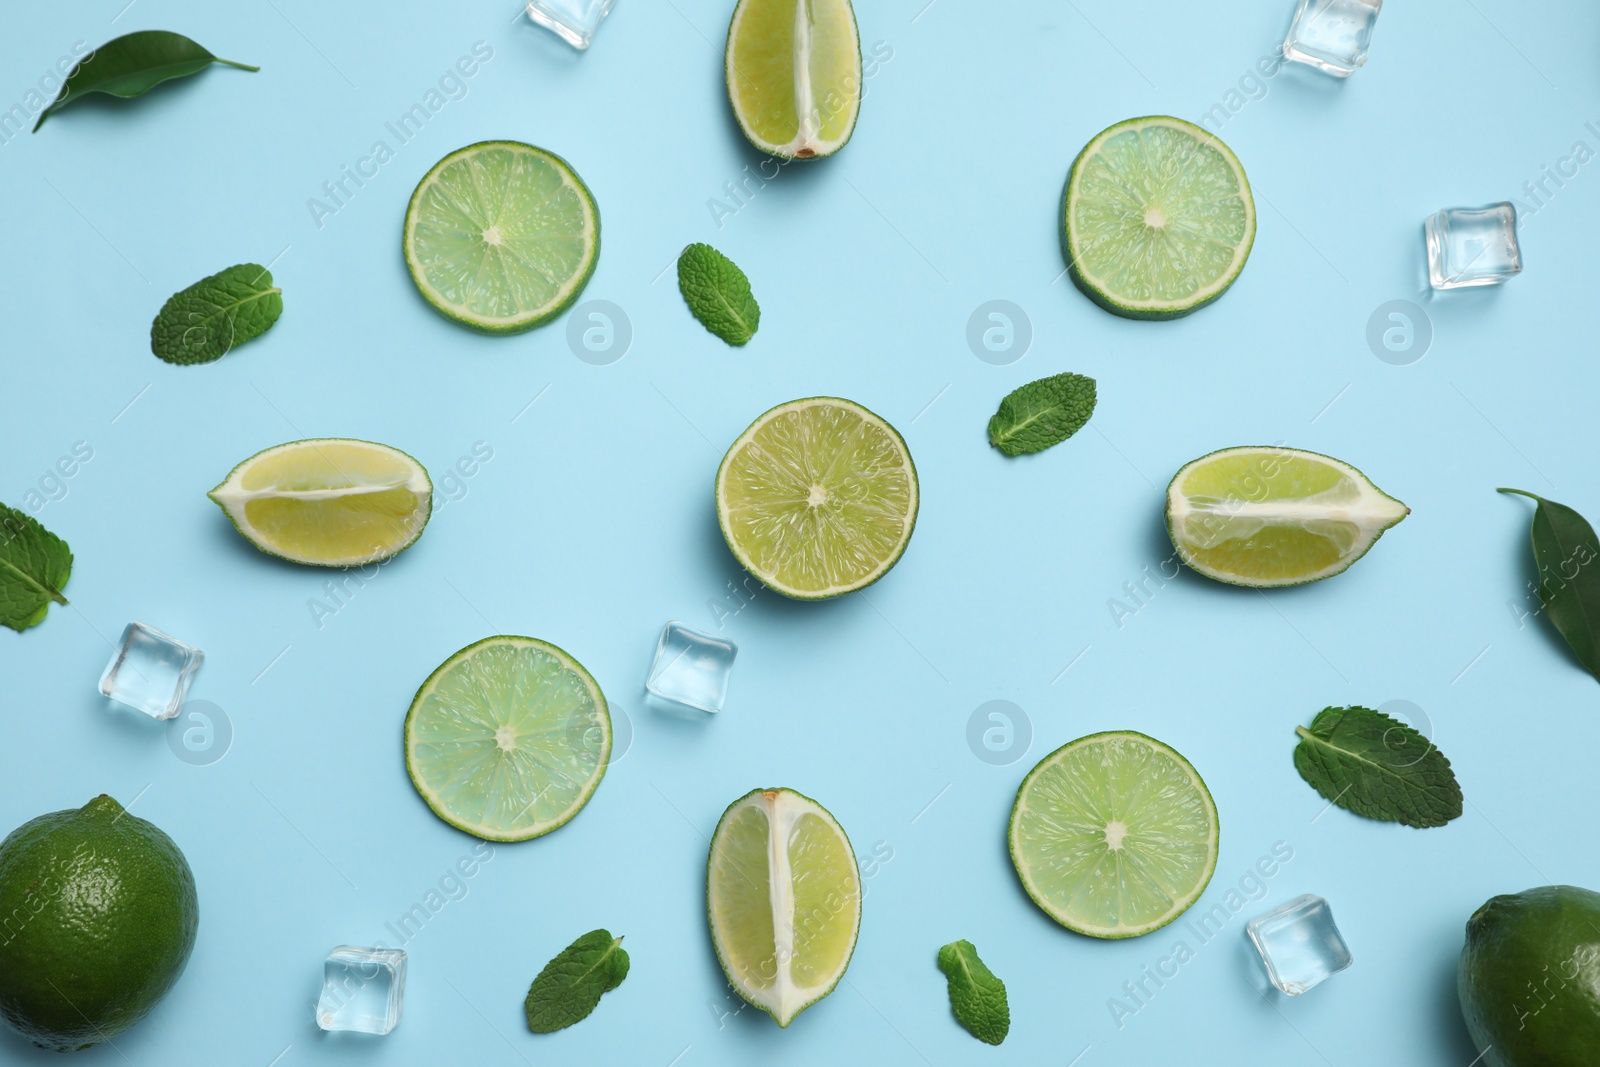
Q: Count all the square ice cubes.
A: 7